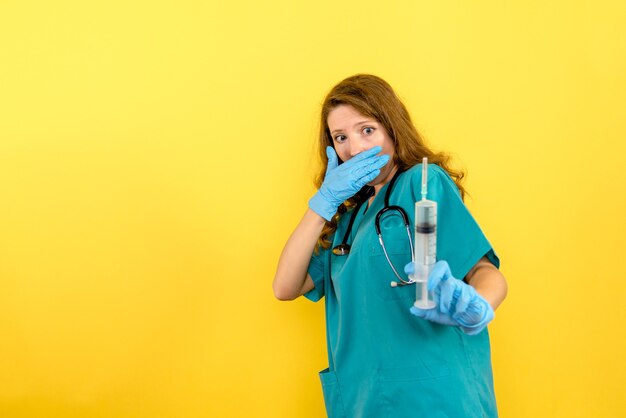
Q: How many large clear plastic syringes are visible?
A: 1